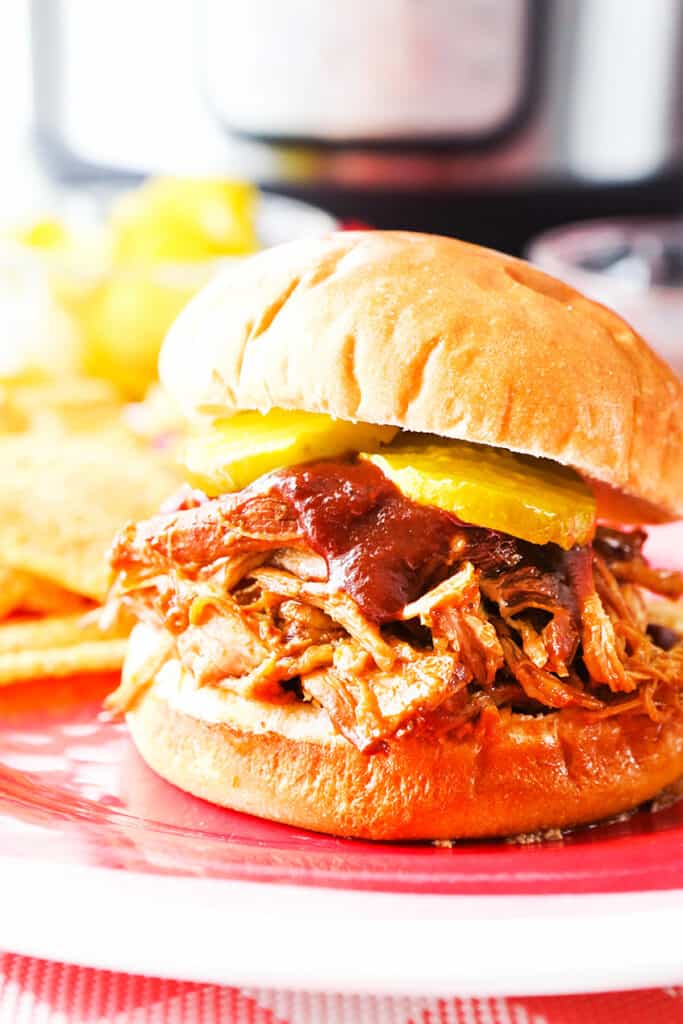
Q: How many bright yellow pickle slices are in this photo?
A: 2